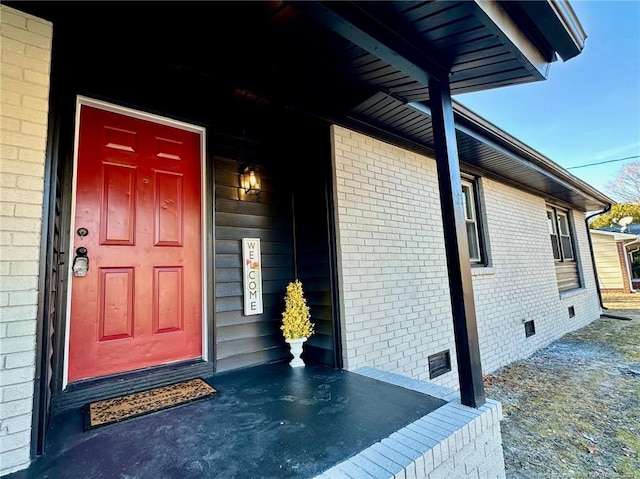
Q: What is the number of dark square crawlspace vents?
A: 3